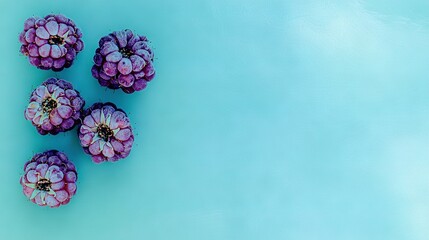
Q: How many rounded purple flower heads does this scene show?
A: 5